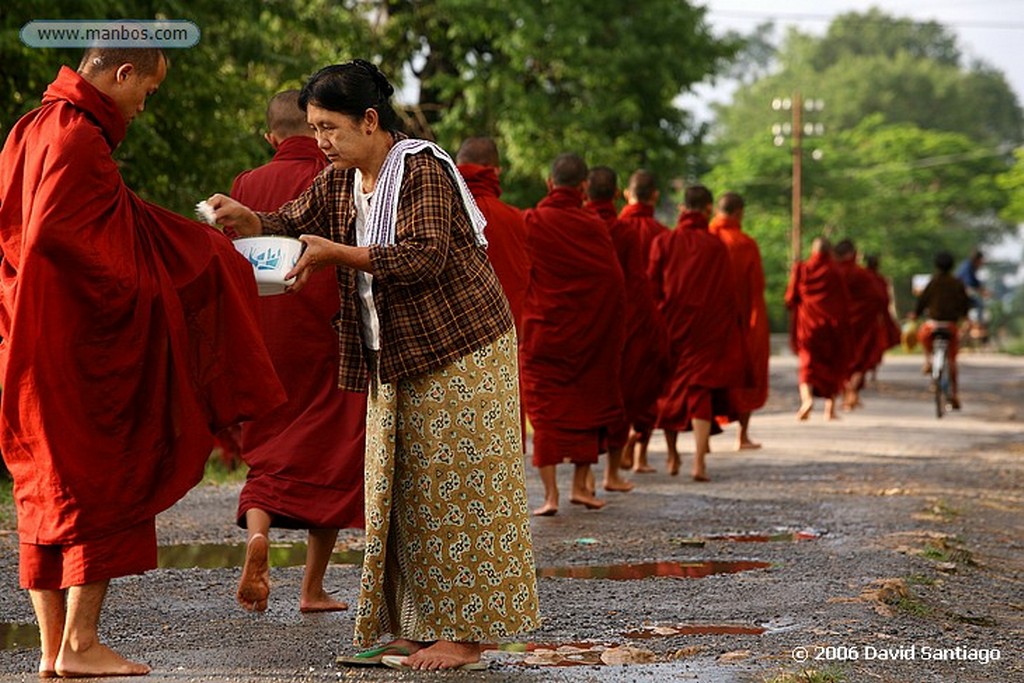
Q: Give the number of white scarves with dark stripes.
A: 1